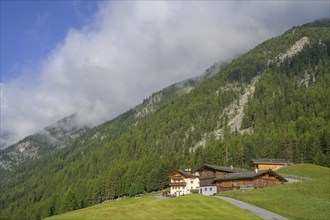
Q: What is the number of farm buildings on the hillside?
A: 4